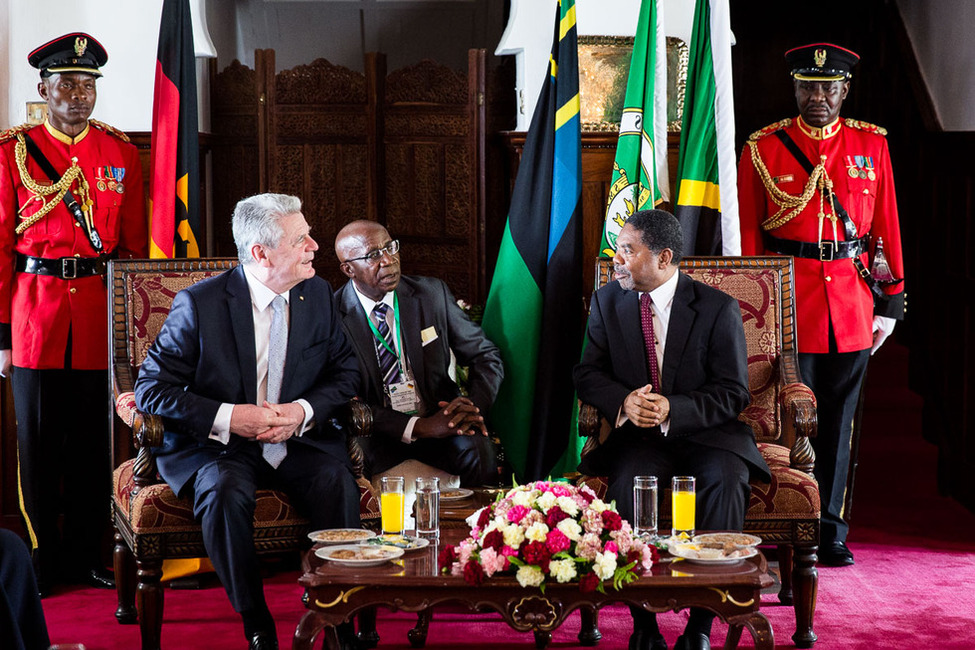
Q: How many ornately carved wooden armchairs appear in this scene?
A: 2